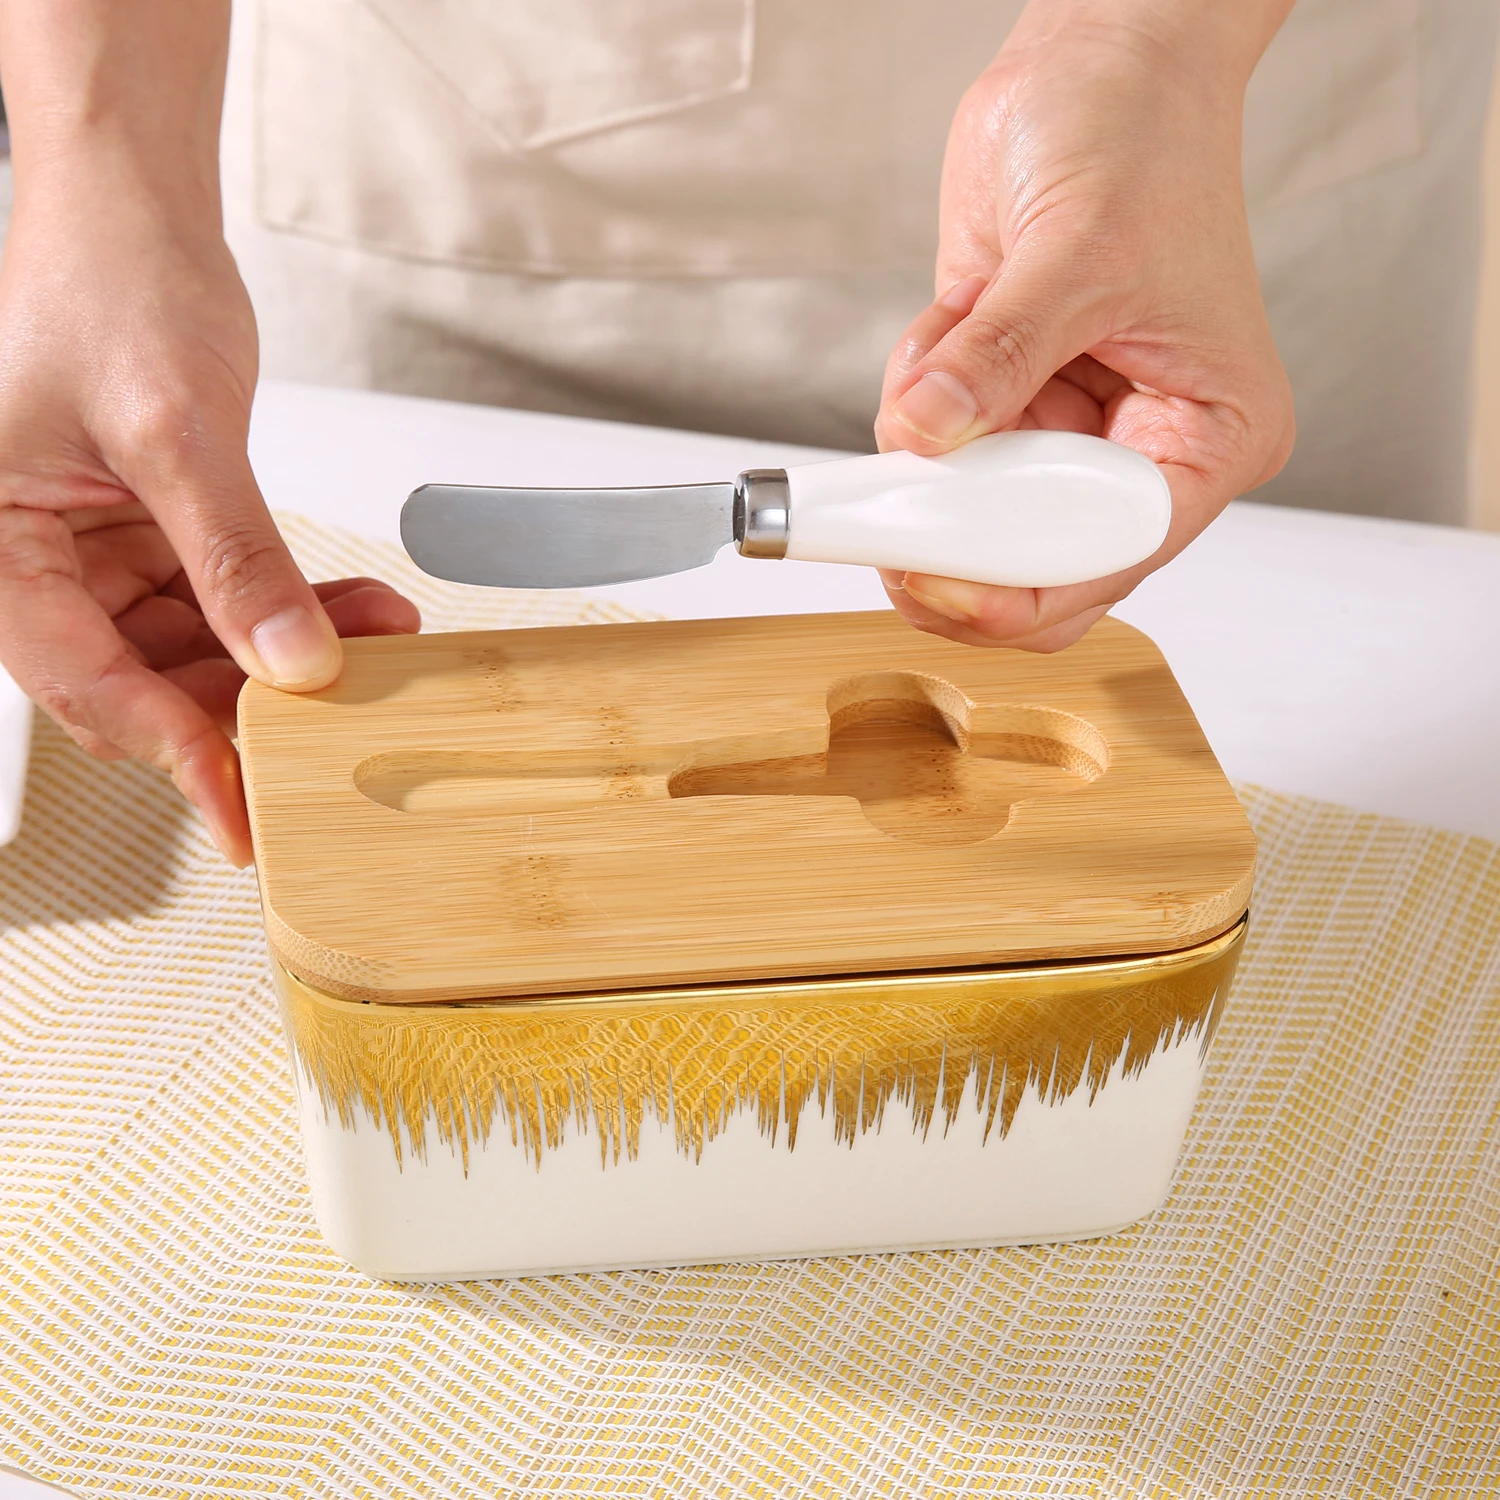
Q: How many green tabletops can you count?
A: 0